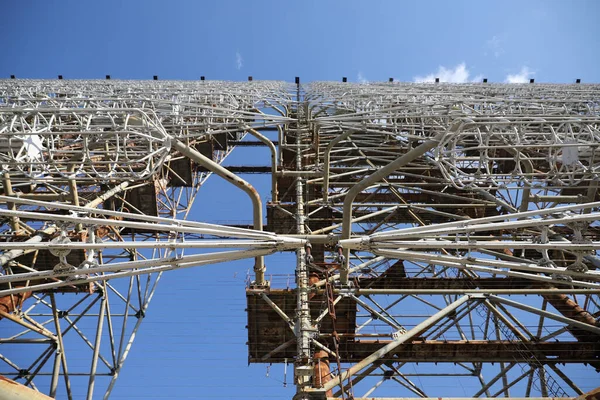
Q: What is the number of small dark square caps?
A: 13